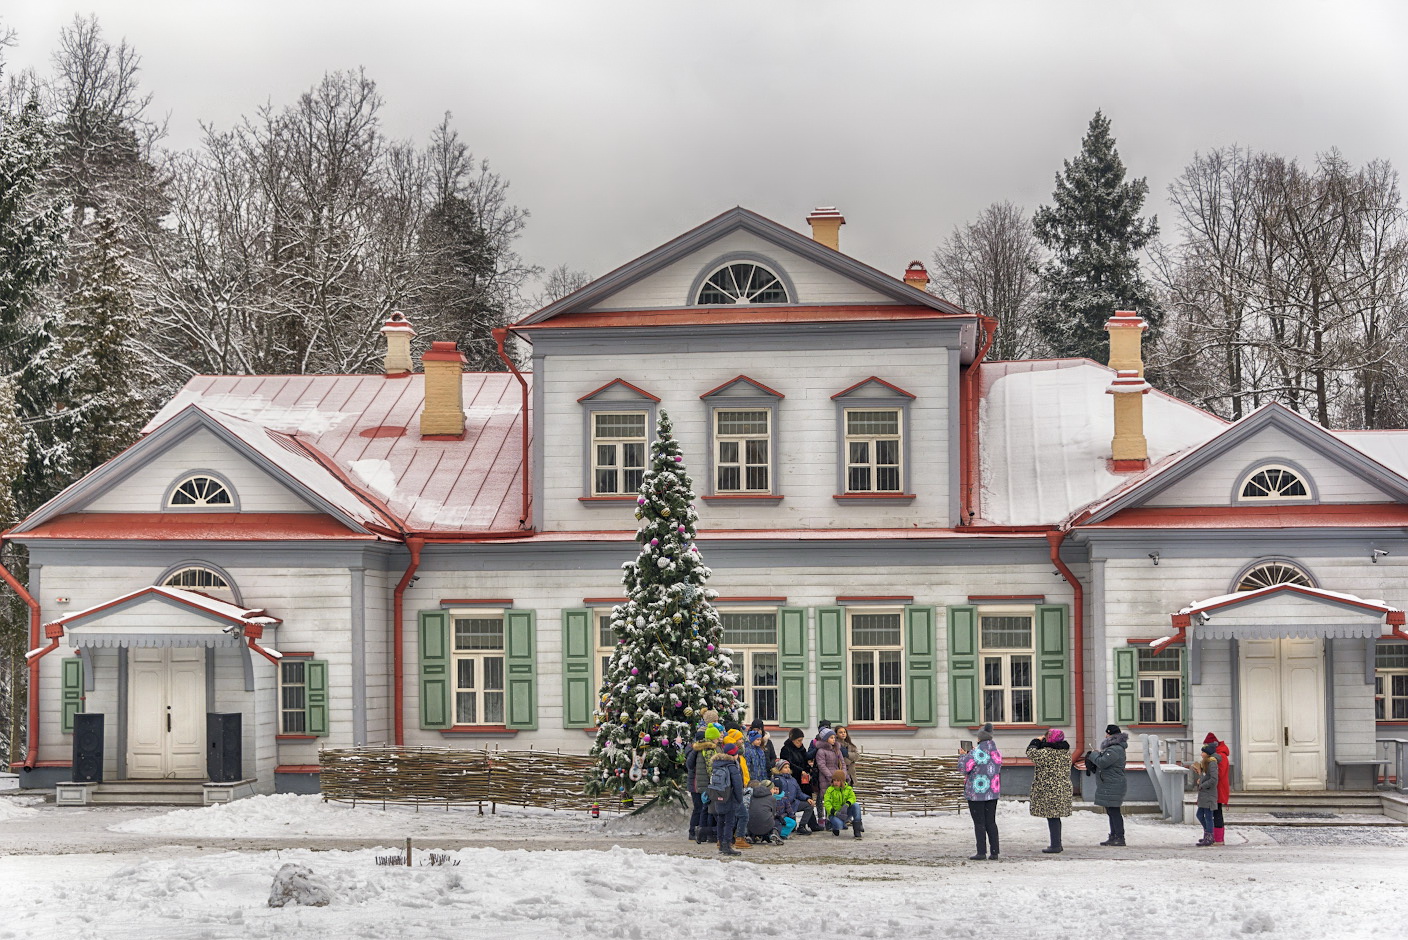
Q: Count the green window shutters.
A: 12